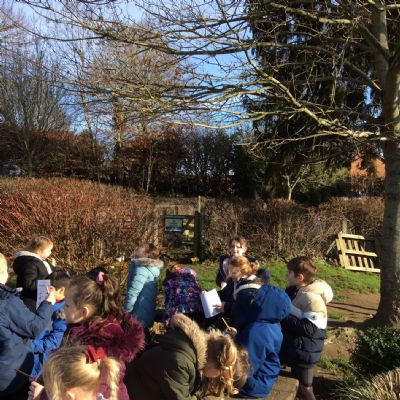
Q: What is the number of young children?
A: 12